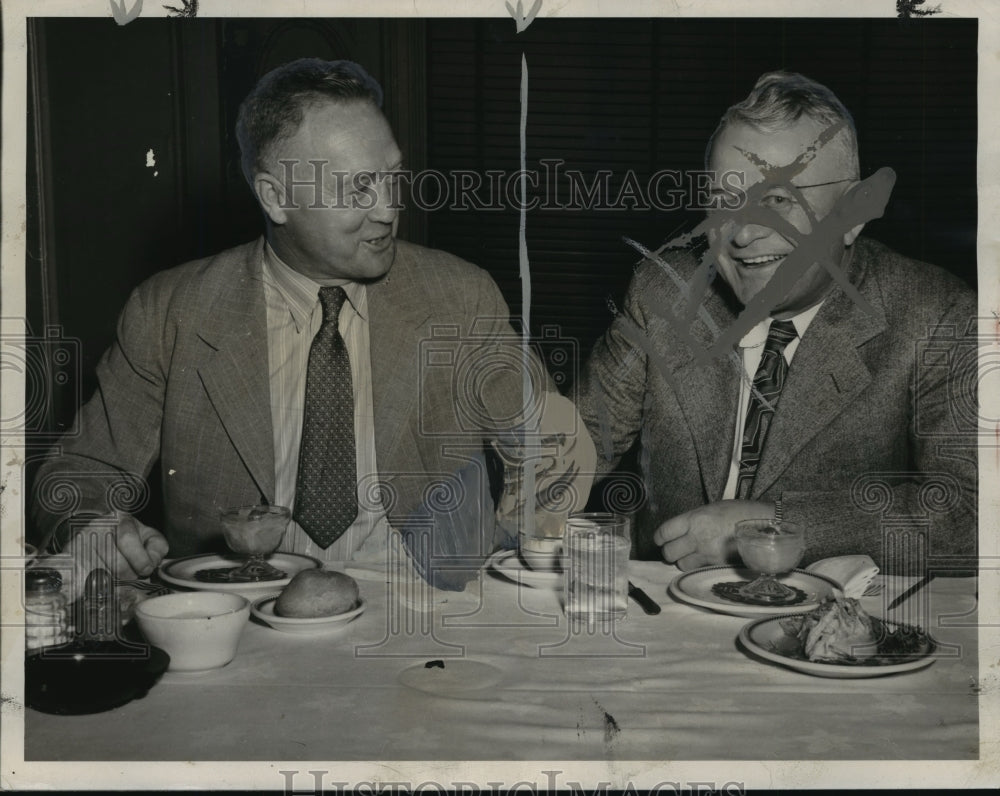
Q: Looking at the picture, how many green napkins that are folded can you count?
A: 0